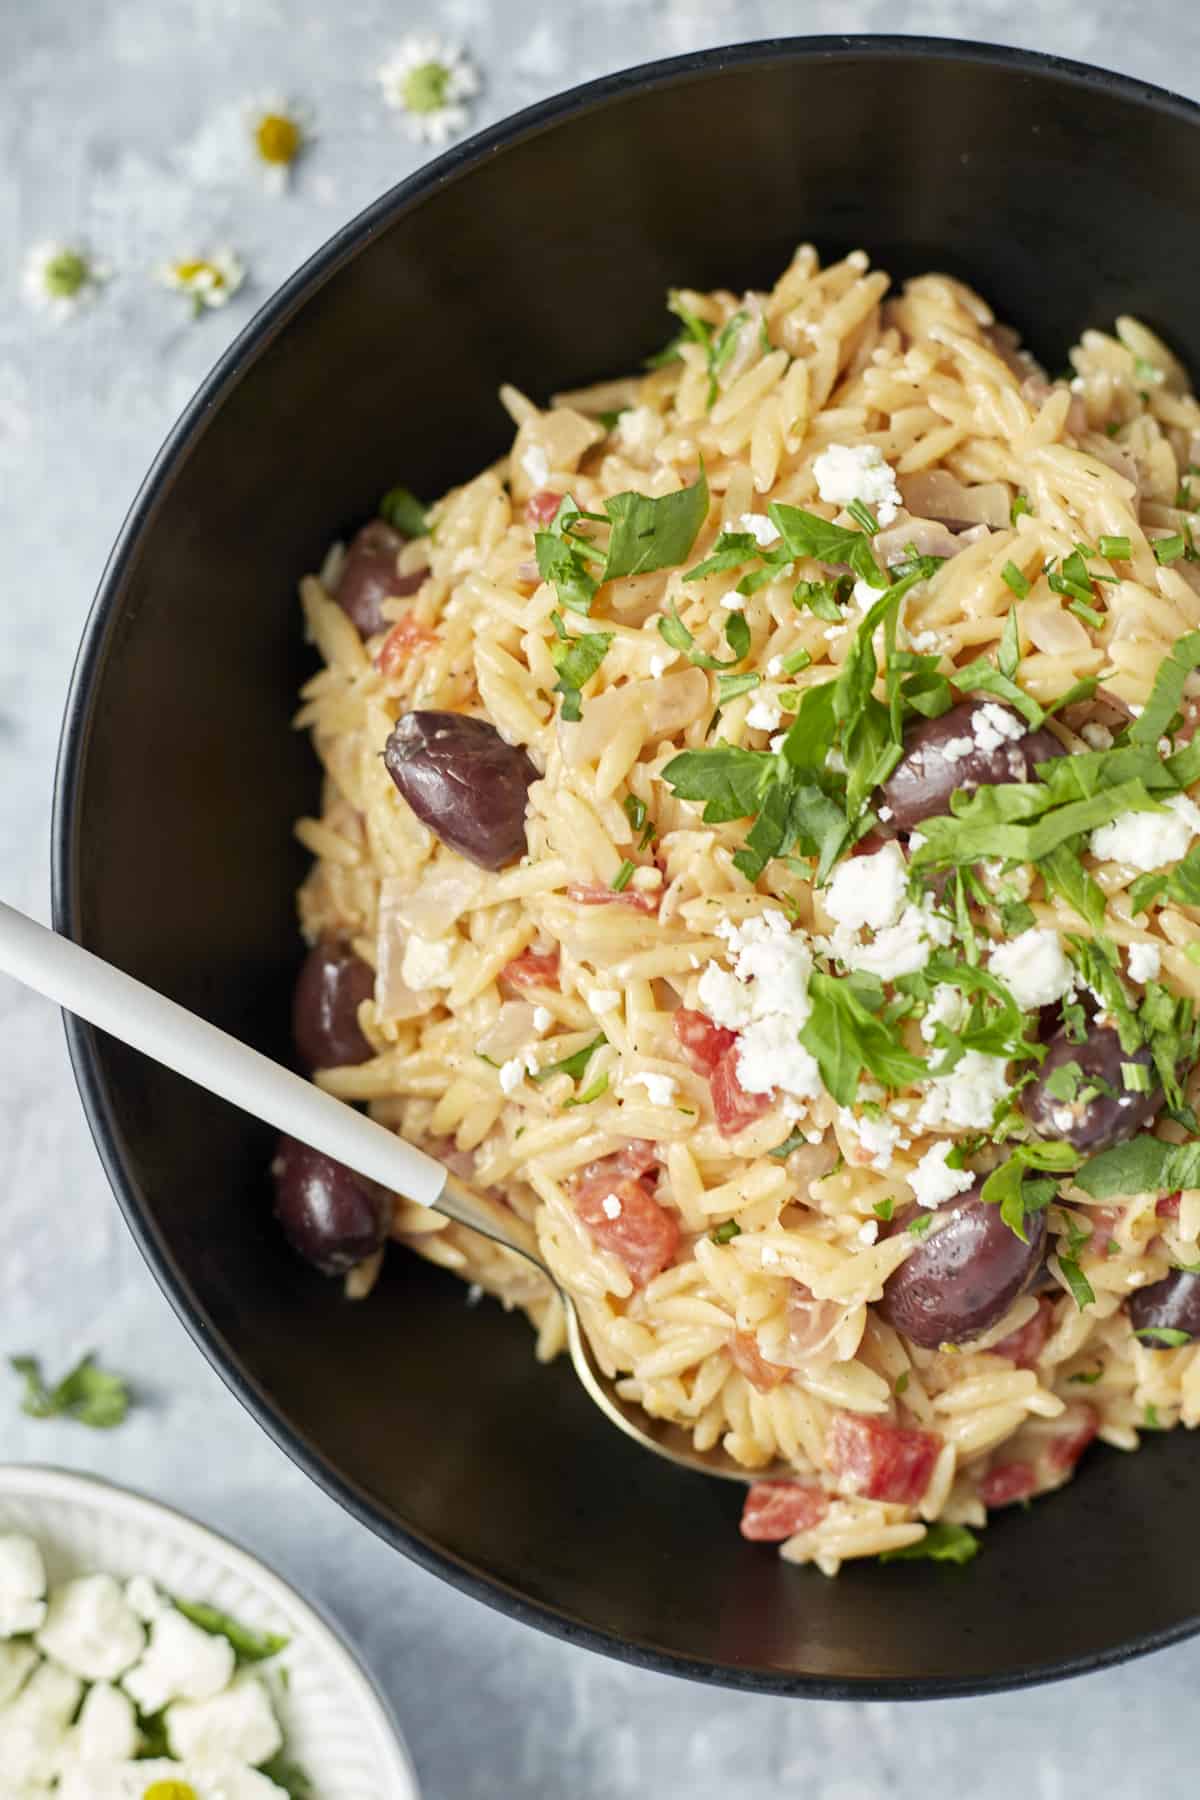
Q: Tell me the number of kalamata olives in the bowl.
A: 8